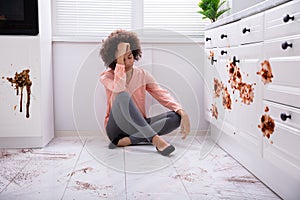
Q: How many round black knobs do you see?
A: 7